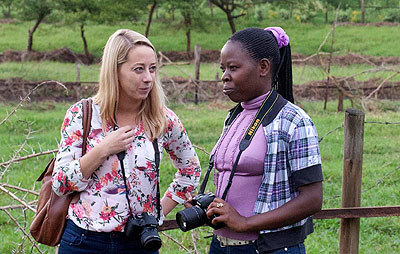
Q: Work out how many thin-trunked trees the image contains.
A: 5